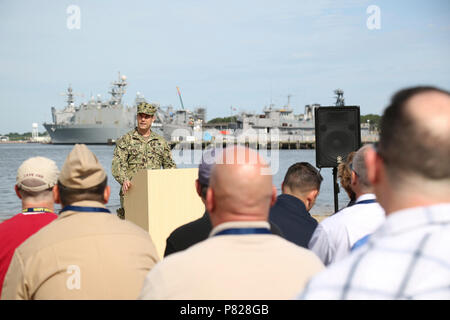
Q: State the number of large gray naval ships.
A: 2